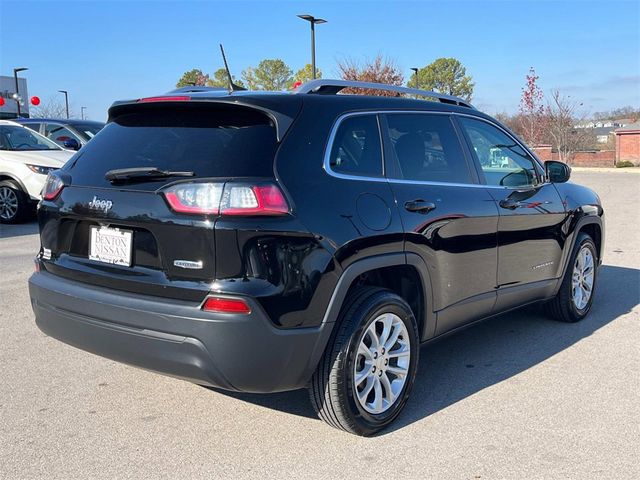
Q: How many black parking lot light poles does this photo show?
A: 5